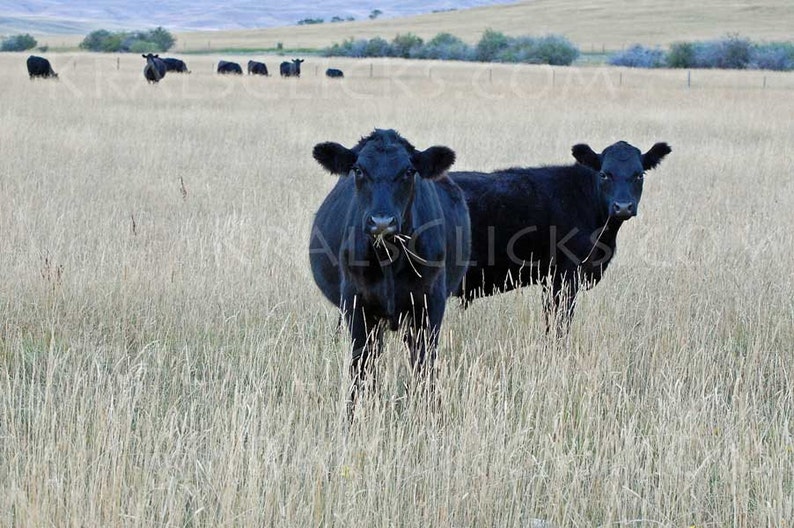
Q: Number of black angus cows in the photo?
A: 9